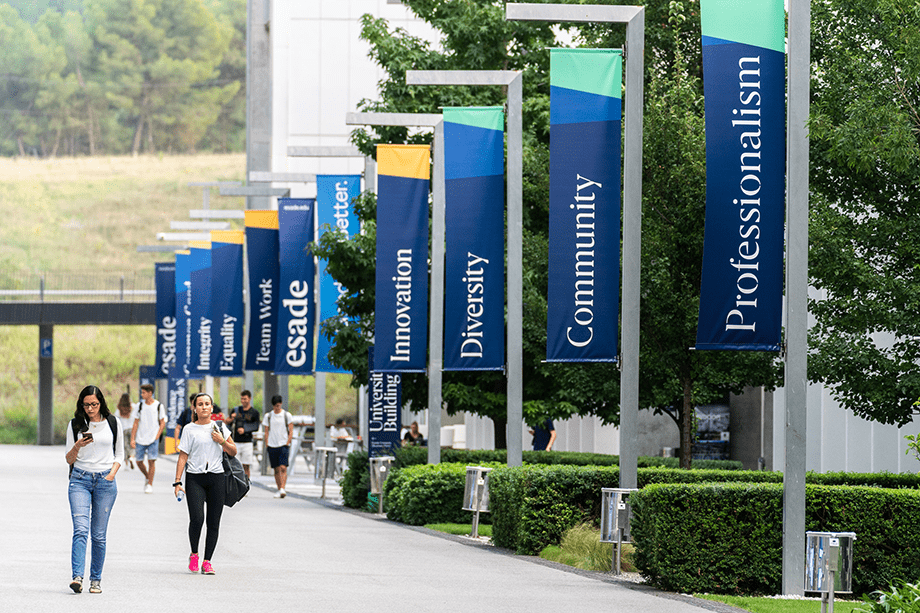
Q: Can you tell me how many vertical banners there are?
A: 11